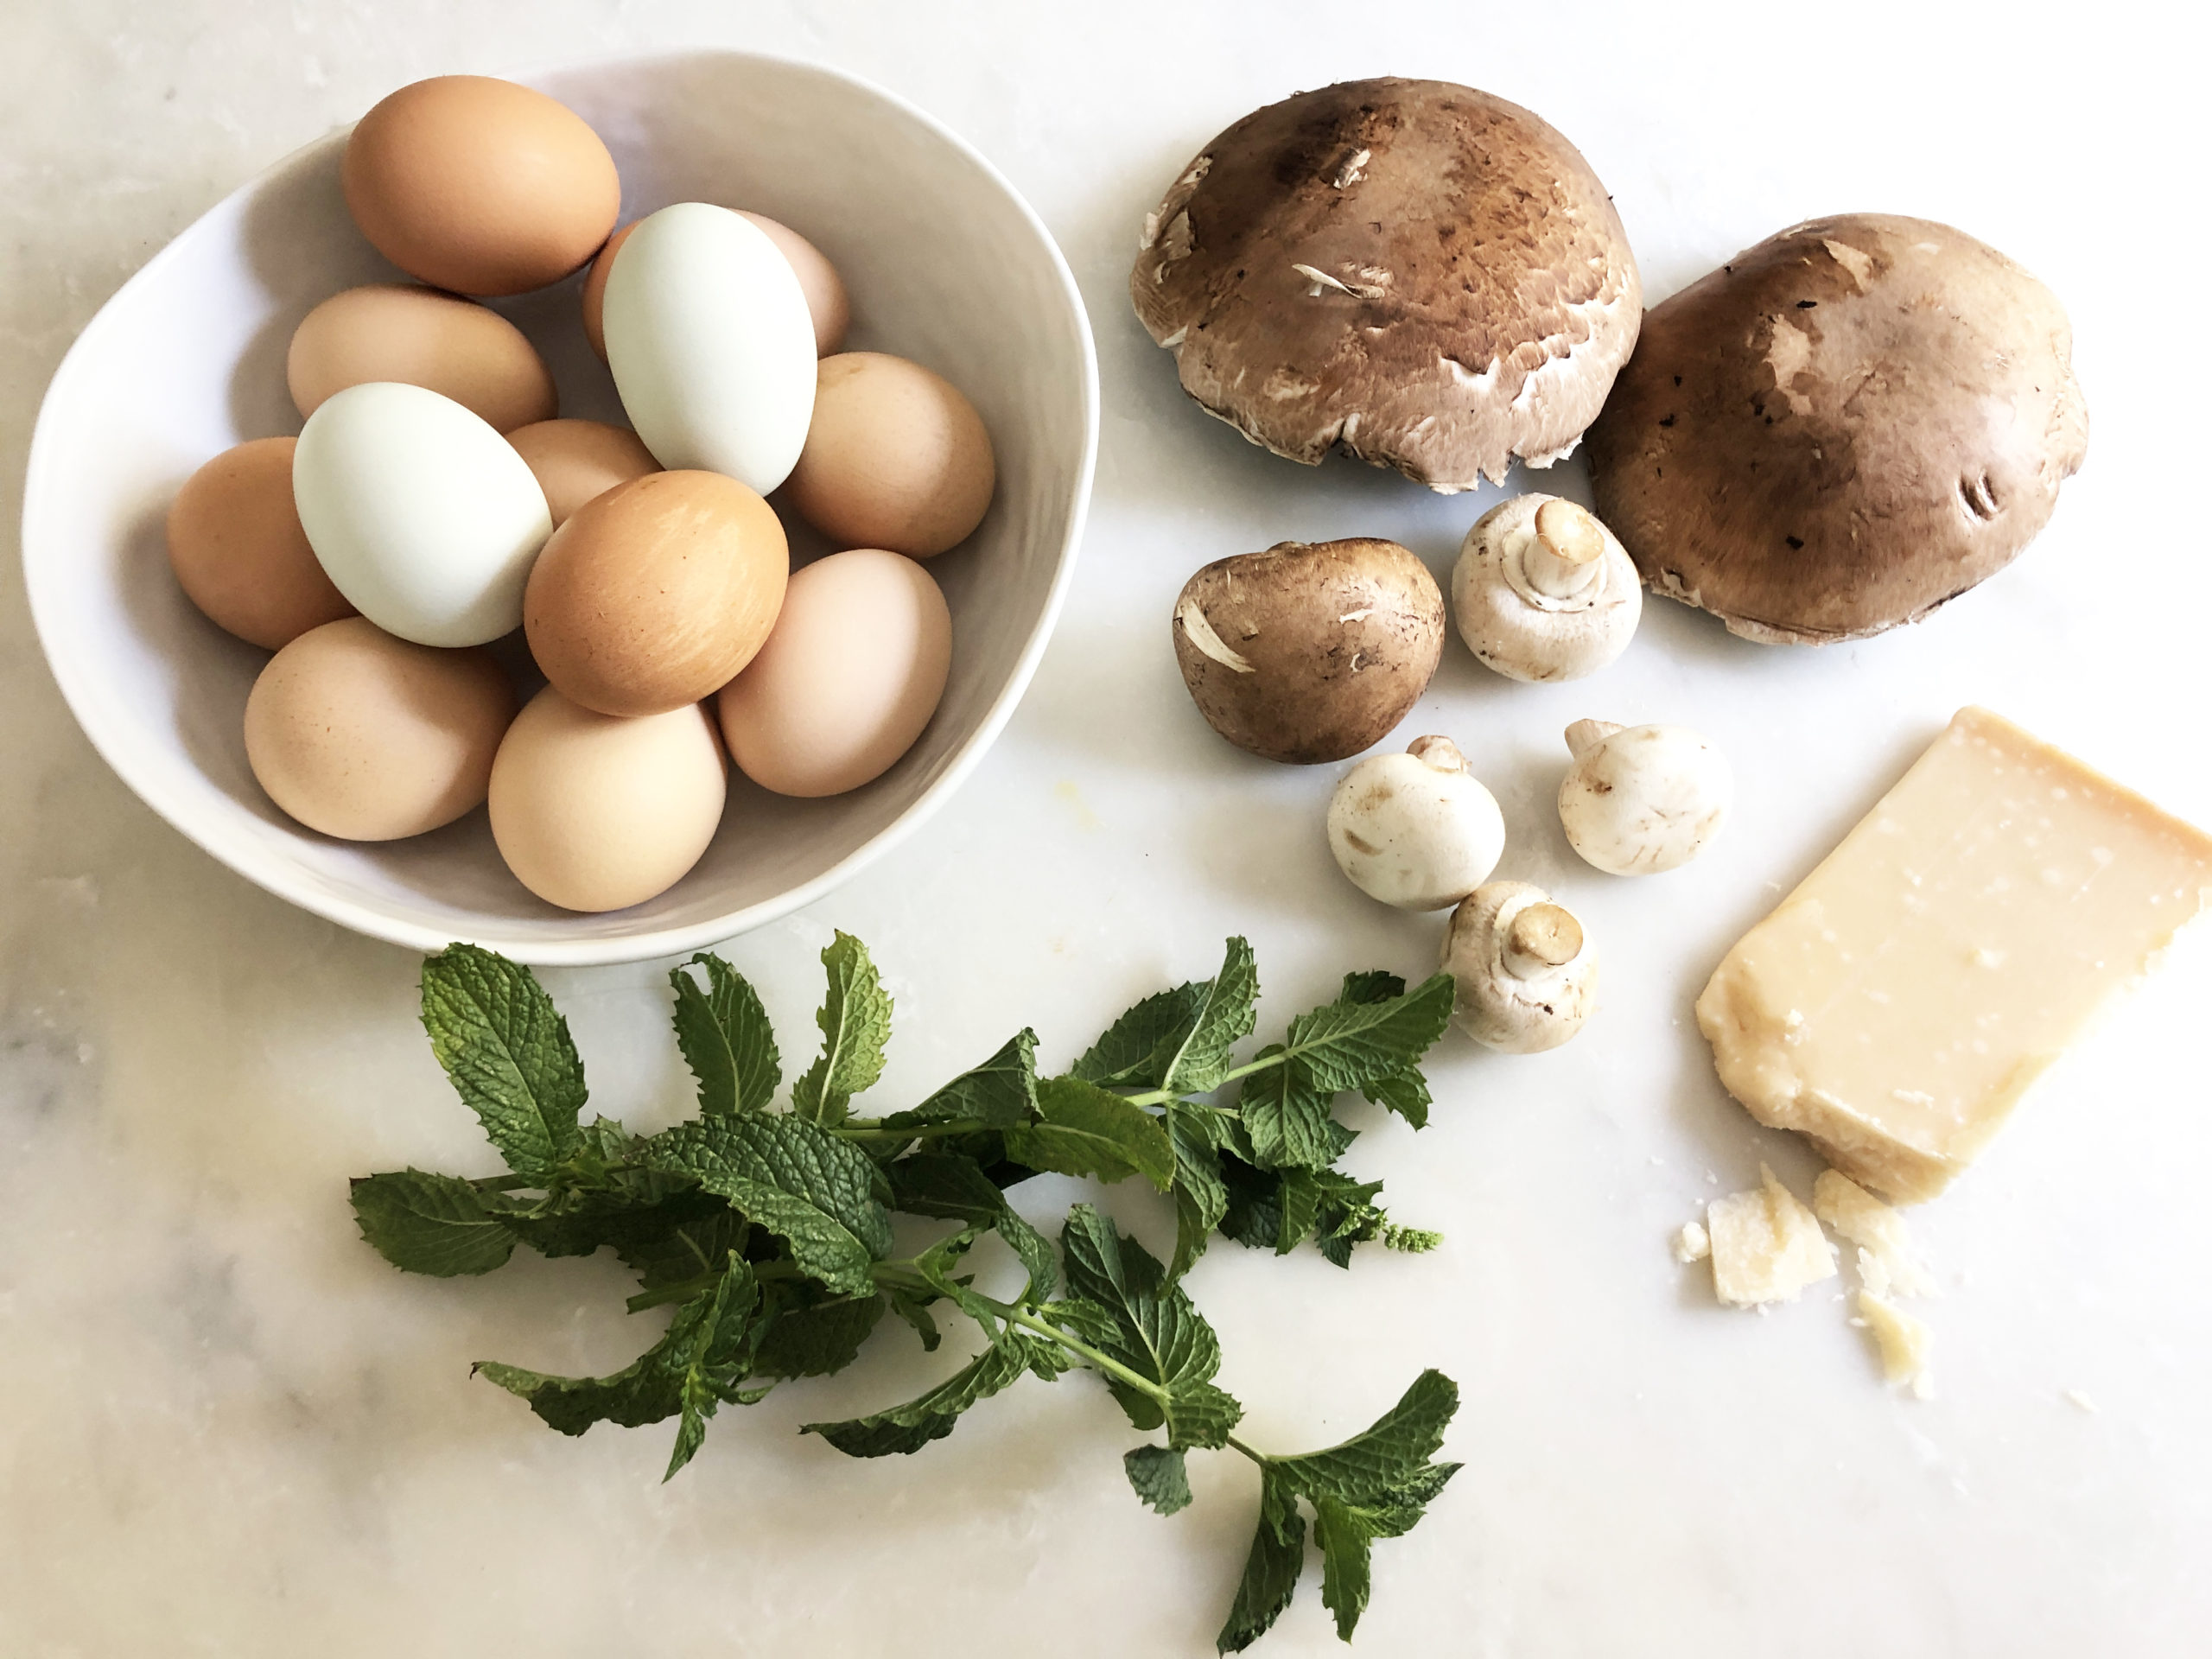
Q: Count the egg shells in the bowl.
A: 12